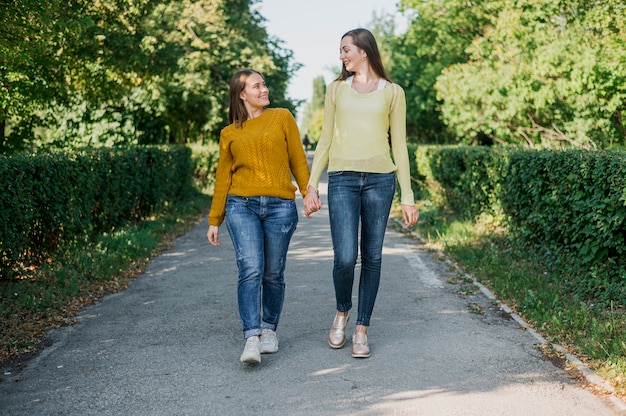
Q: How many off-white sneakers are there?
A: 2